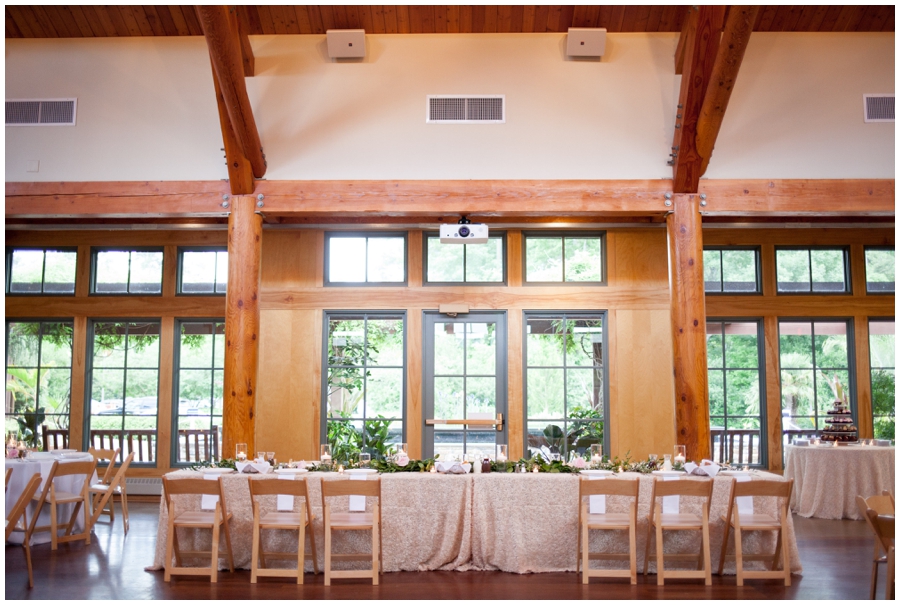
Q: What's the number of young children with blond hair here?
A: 0